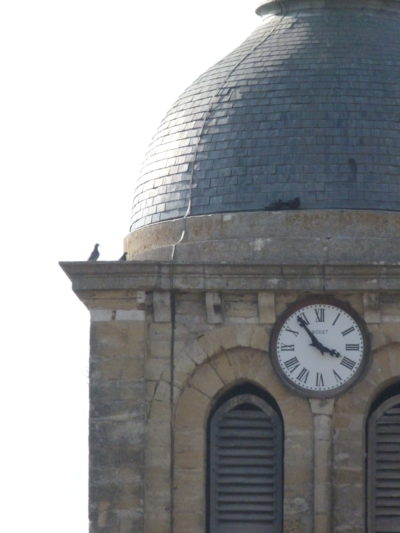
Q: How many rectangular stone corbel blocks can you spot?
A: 4